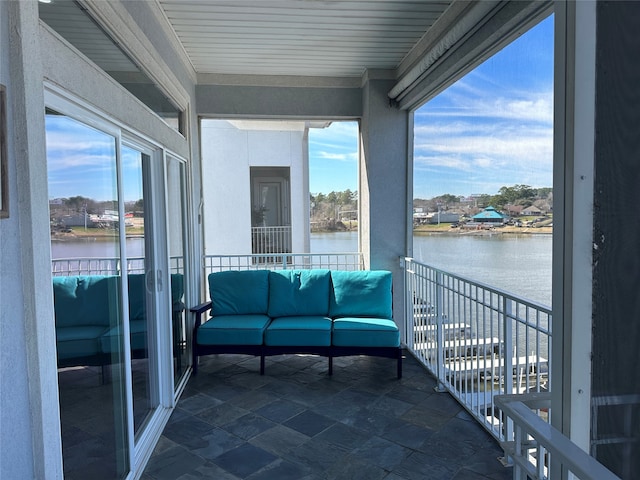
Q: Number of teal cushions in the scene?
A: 6